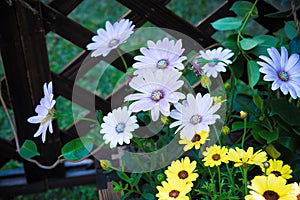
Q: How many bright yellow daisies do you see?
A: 7